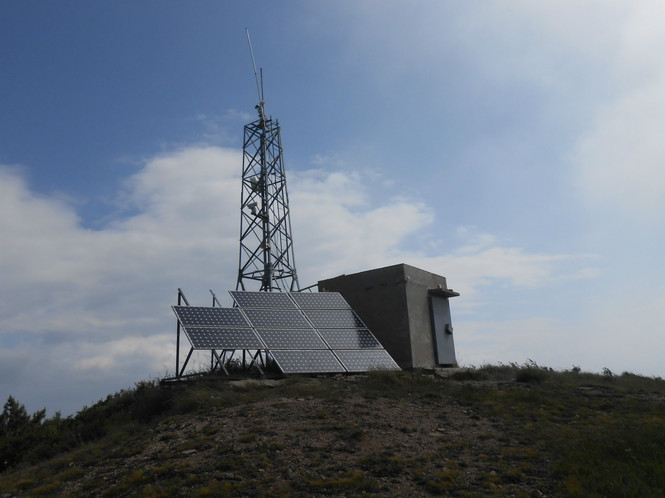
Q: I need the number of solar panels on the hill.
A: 10